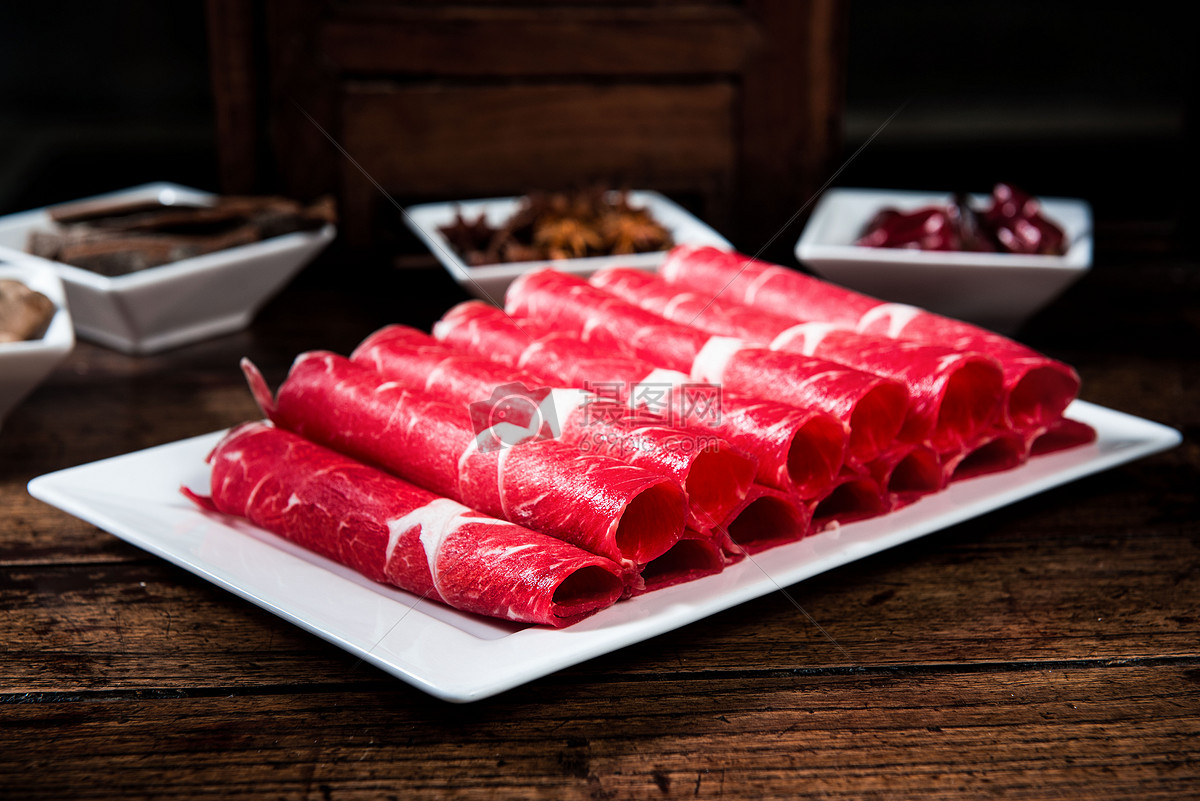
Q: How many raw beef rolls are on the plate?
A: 13